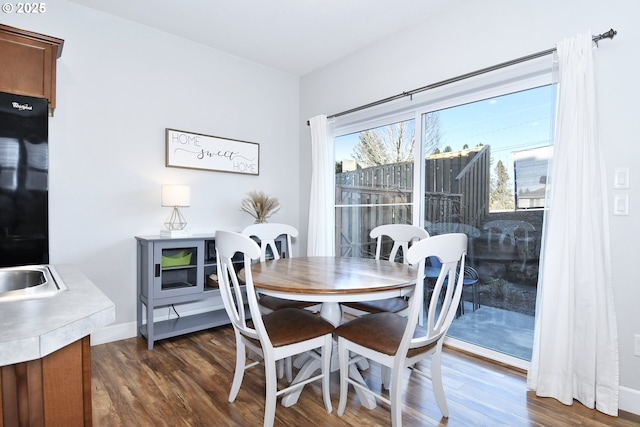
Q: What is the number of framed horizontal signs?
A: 1